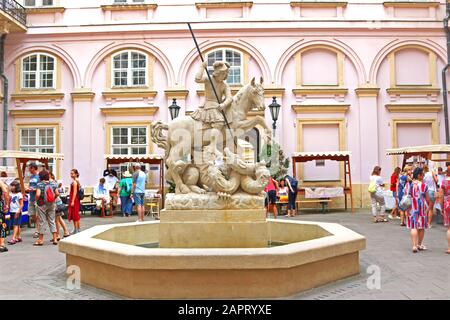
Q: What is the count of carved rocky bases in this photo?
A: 1